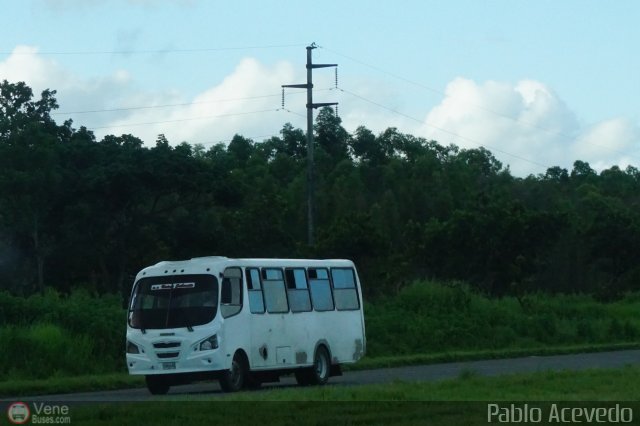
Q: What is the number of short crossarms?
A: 3